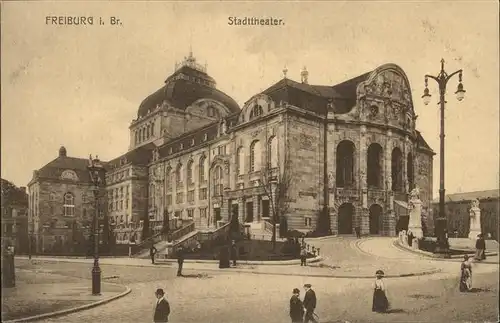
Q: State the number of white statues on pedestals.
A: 2